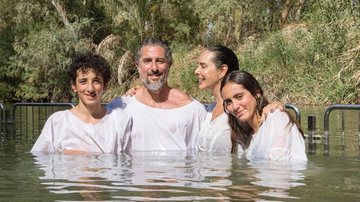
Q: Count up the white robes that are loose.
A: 4